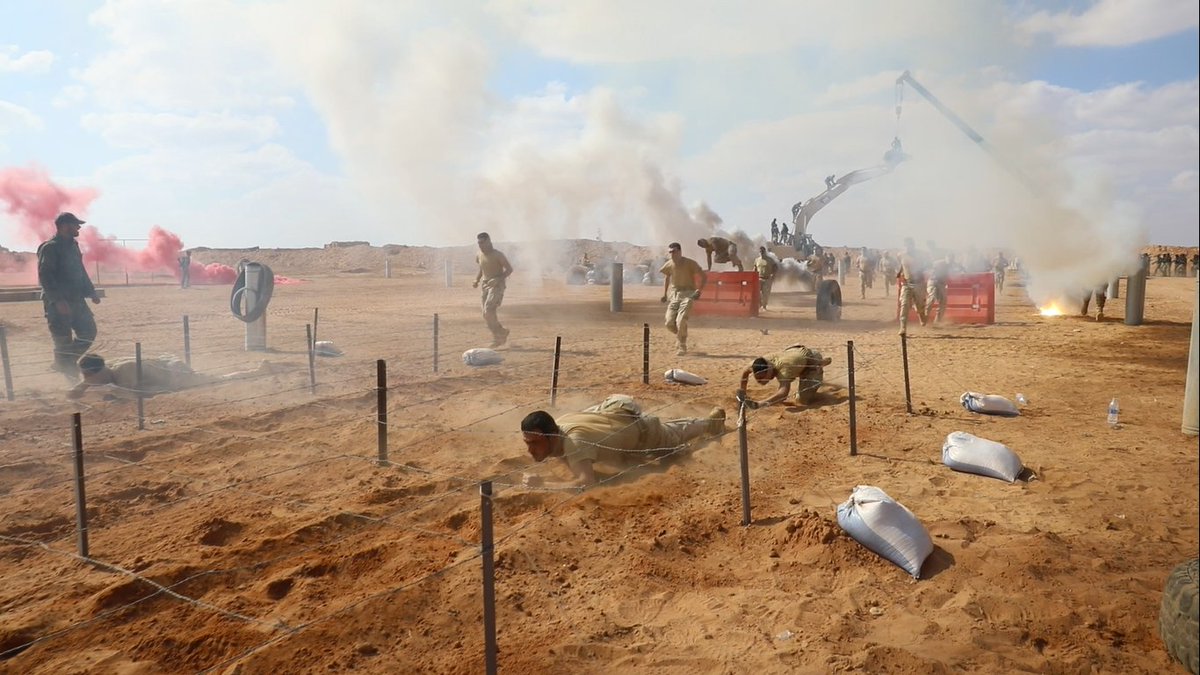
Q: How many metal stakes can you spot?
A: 14